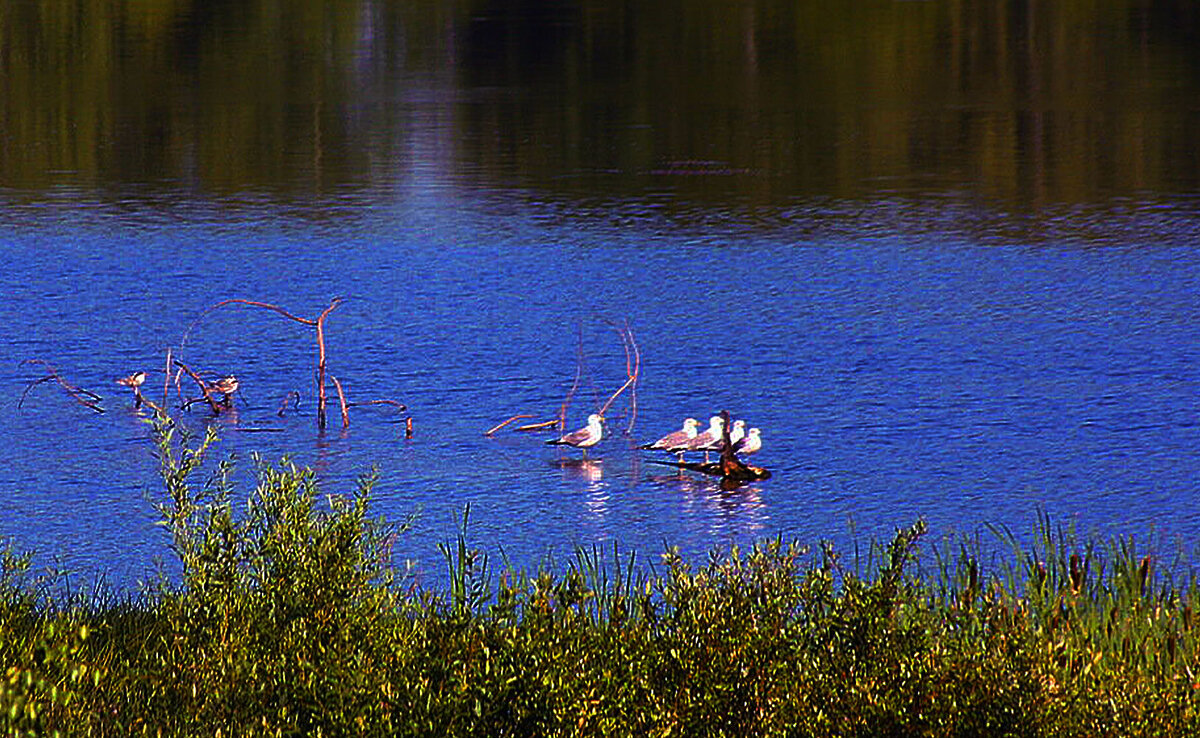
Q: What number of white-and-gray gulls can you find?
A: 5